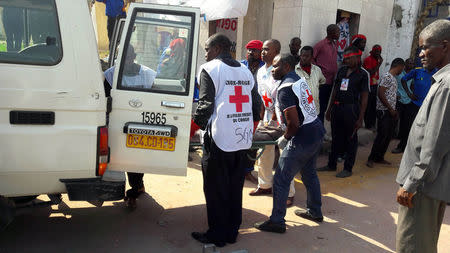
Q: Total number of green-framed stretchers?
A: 1